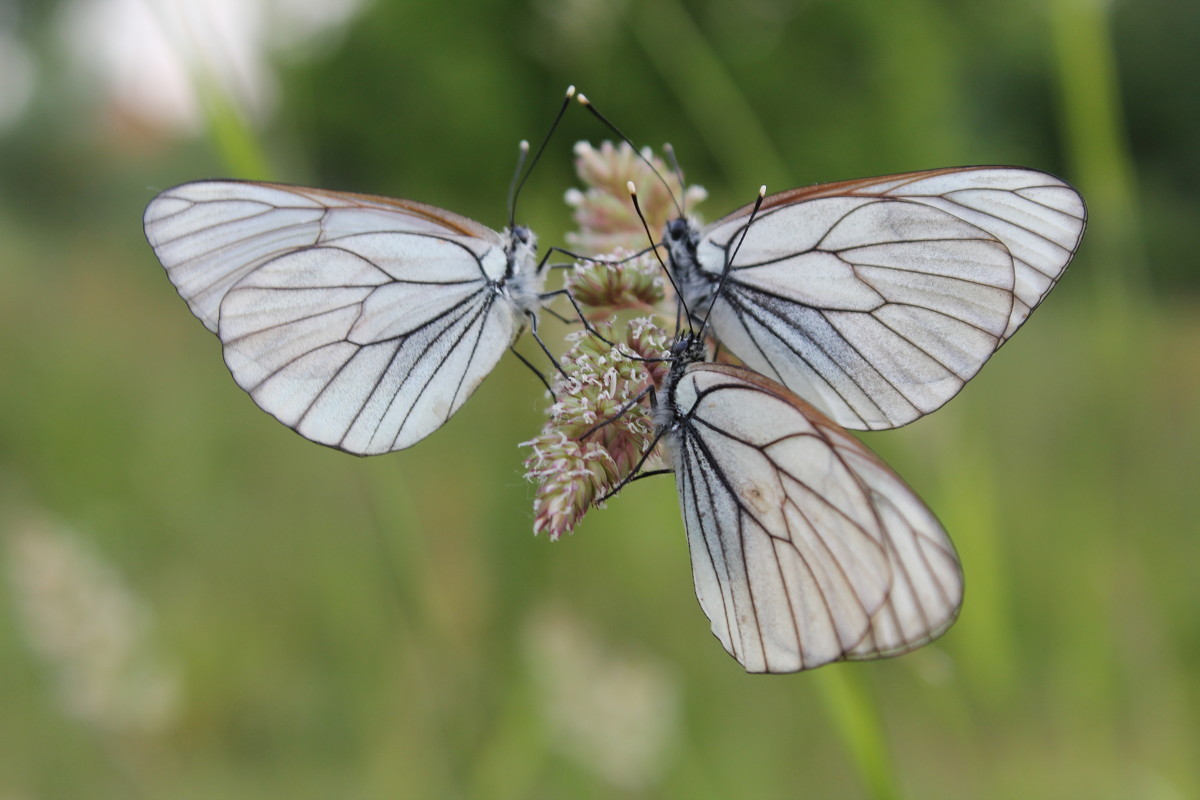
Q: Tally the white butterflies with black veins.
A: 3